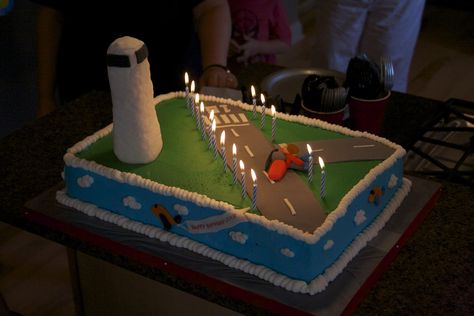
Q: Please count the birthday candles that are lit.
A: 15